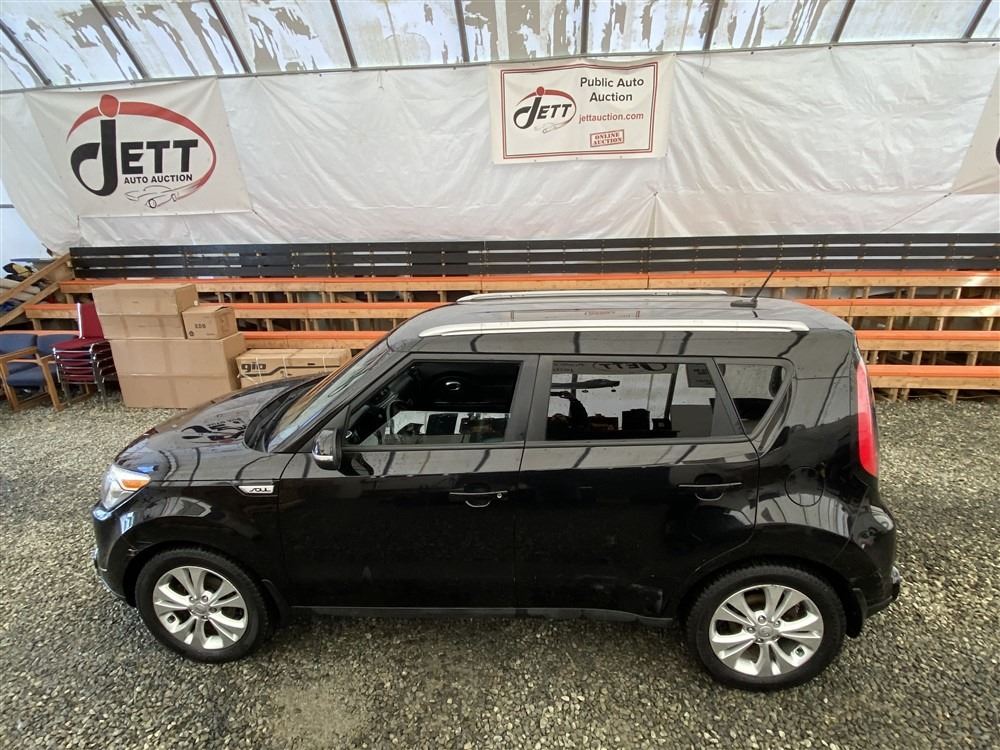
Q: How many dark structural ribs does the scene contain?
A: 9